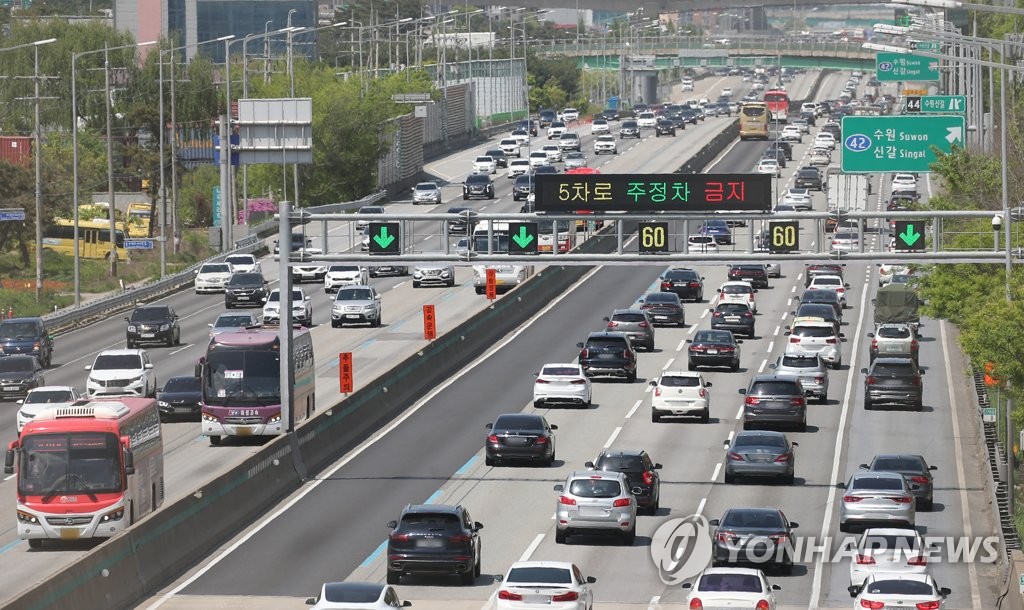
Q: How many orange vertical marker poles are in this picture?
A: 3